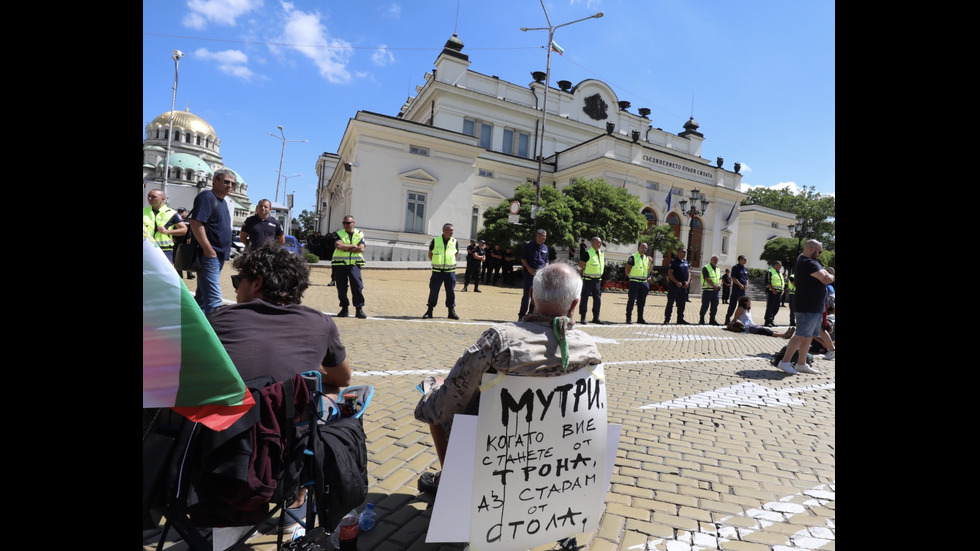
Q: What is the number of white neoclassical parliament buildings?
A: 1